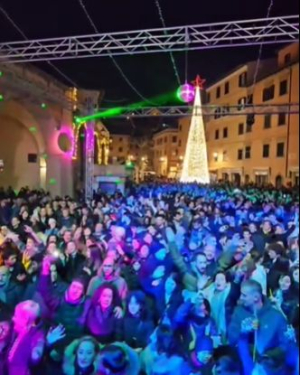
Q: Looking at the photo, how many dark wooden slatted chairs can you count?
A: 0